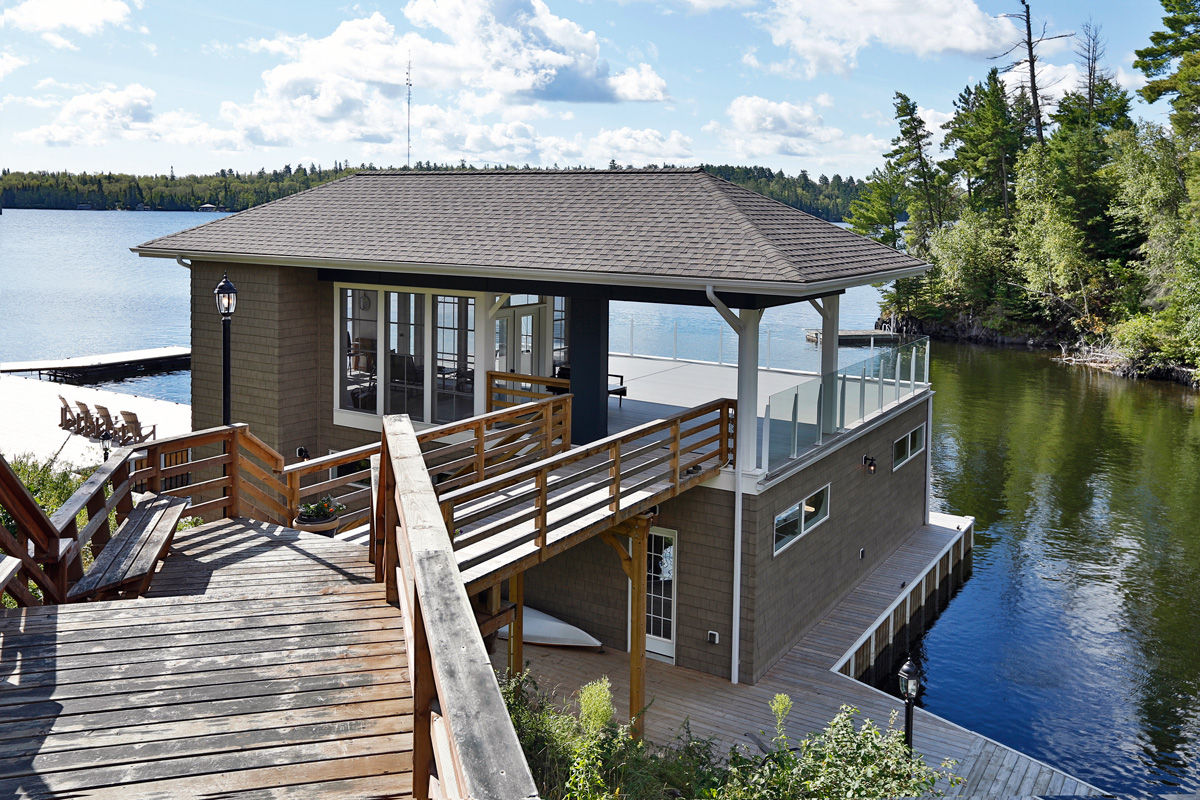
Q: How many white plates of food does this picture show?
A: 0